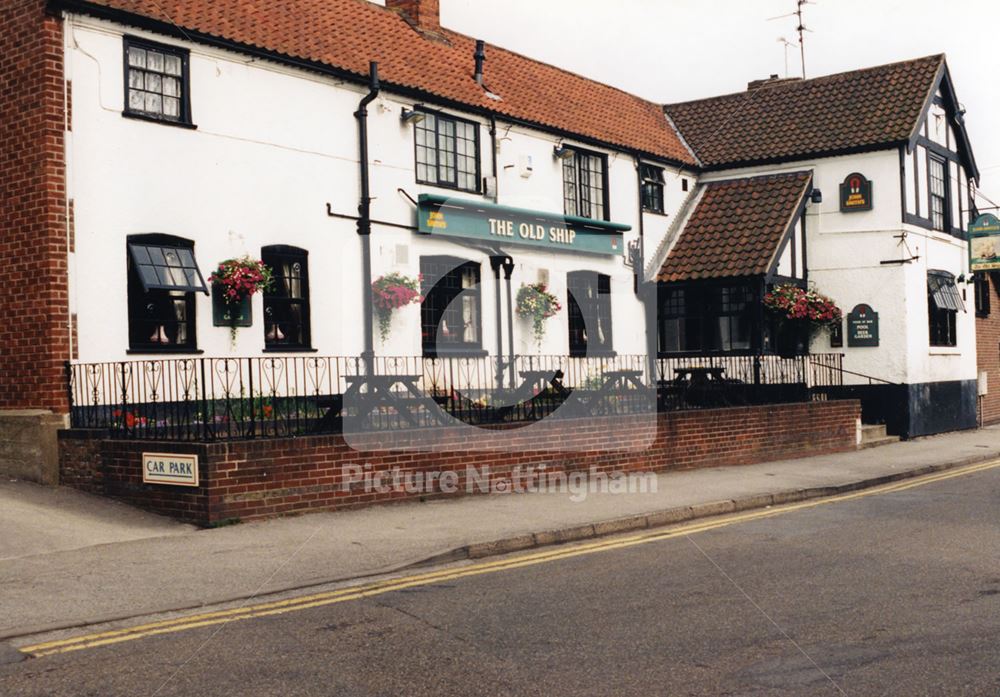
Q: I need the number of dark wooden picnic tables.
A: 4